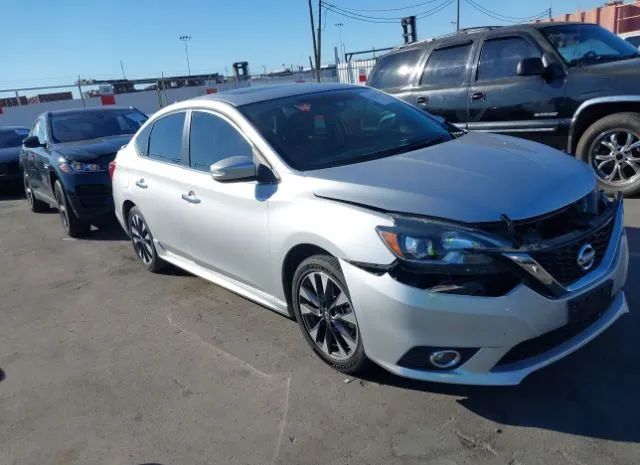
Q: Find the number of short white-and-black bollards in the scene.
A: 0